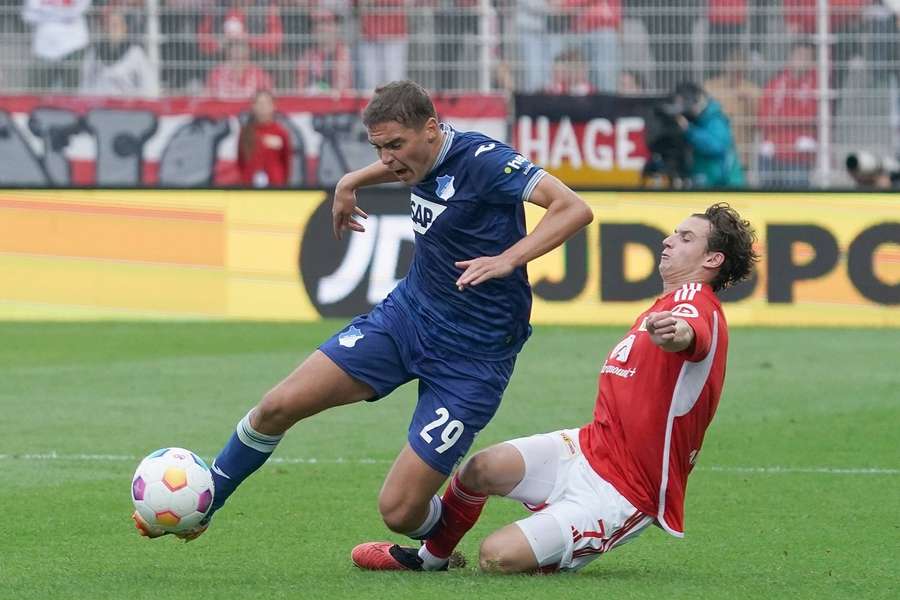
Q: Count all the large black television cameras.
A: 1